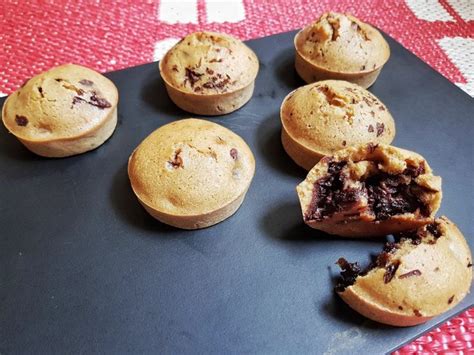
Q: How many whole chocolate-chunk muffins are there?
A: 5